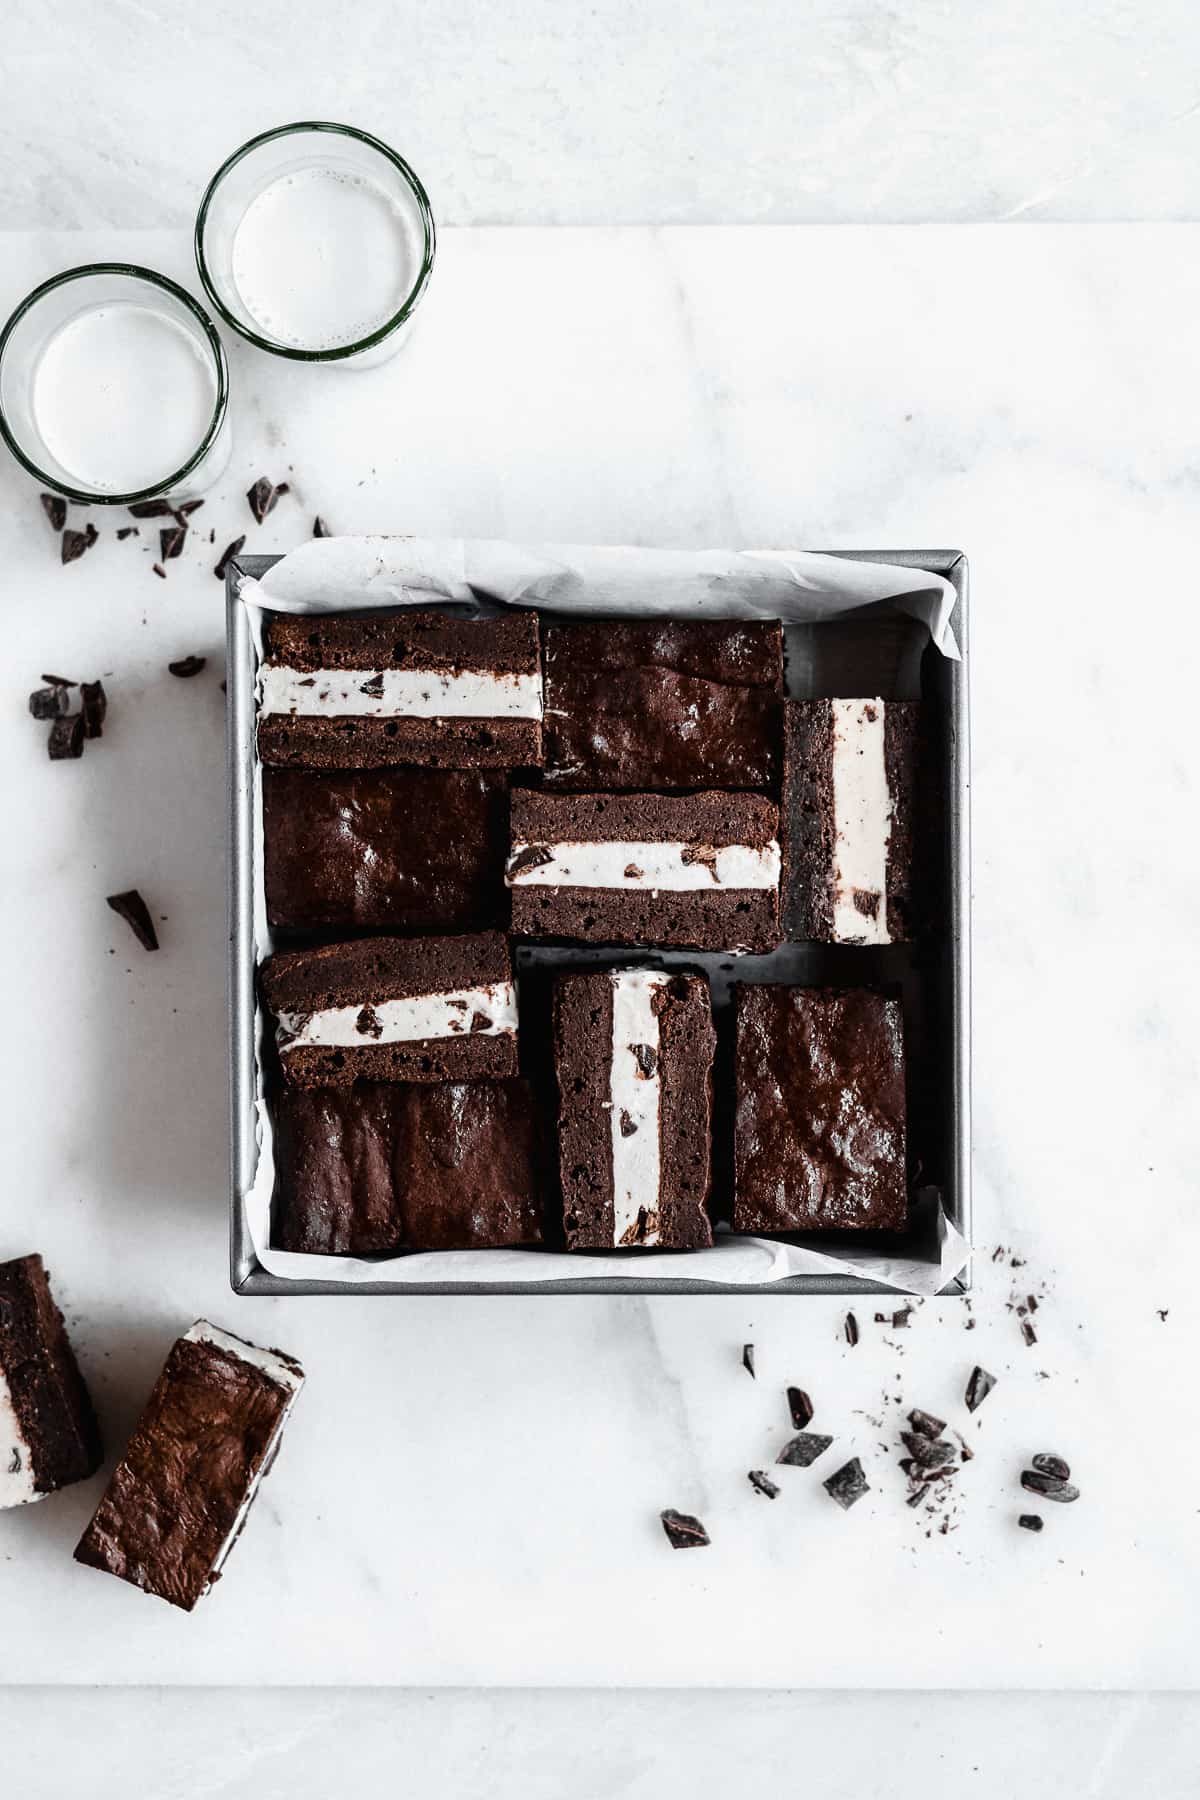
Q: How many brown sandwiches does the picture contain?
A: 11